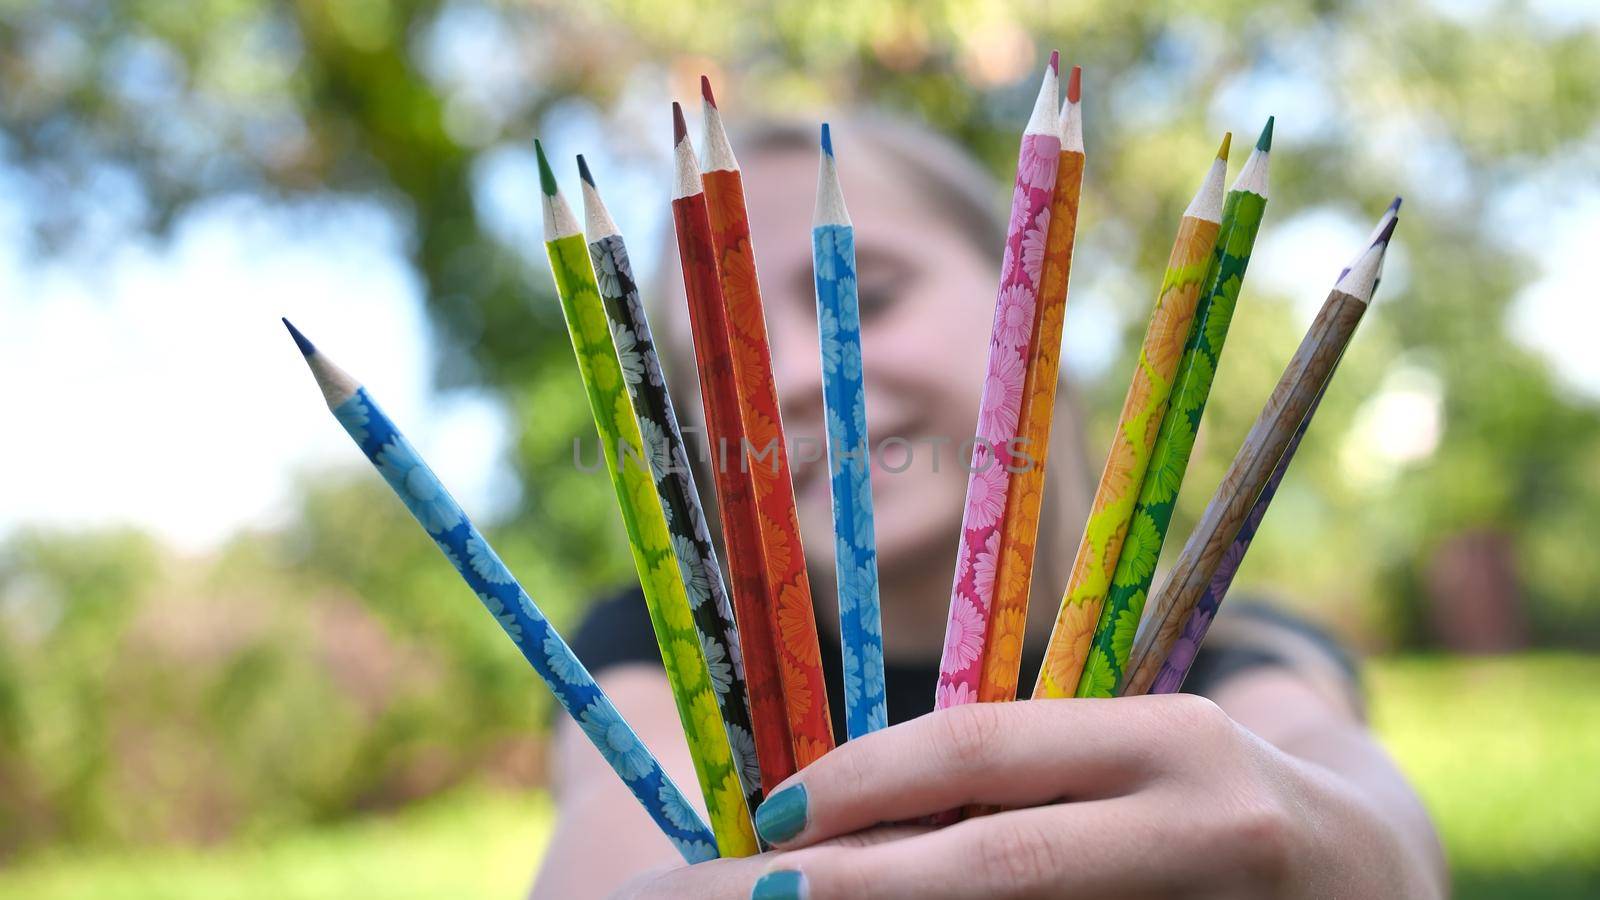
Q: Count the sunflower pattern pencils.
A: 12